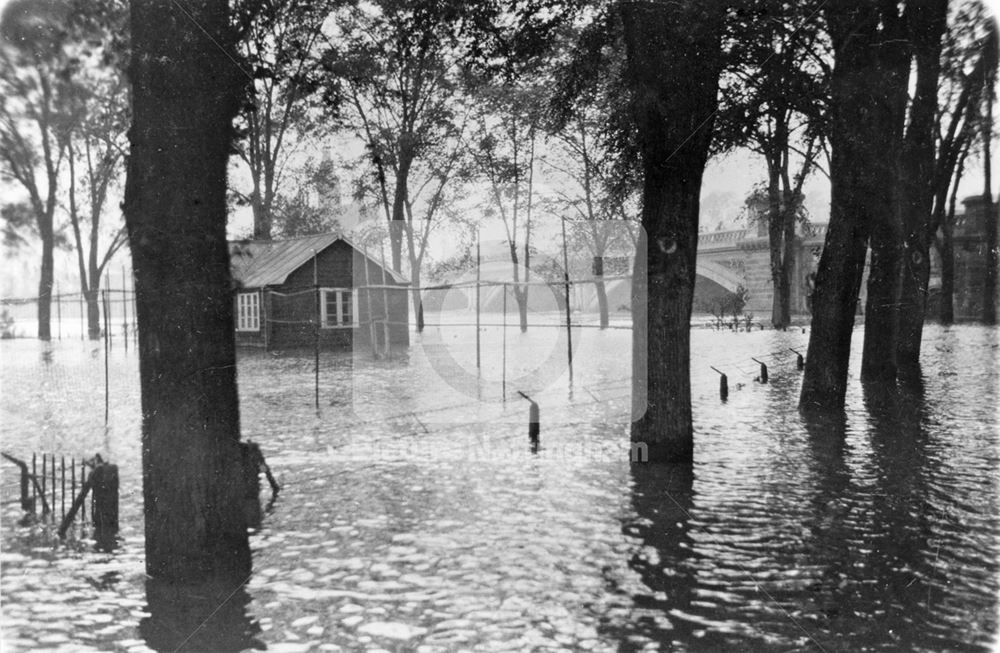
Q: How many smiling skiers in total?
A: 0